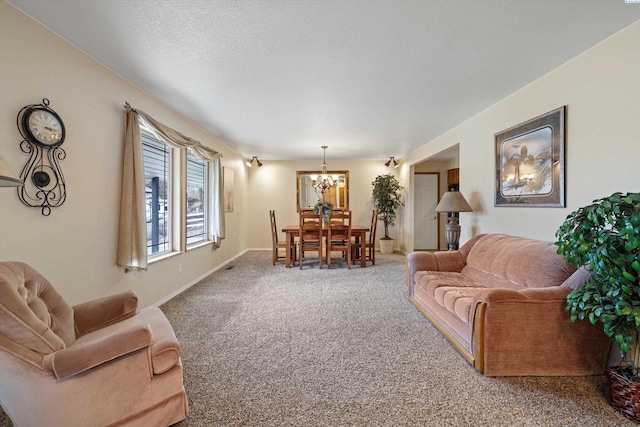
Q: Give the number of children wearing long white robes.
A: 0